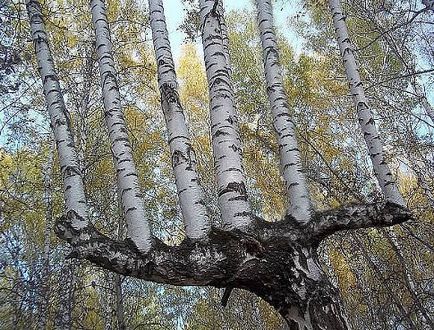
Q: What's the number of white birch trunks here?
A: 6